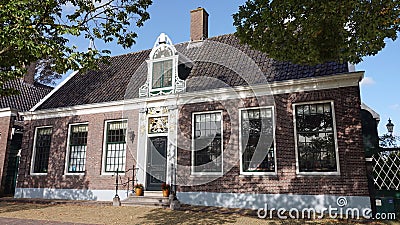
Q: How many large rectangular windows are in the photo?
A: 6